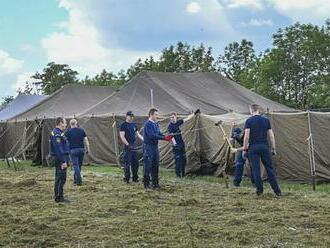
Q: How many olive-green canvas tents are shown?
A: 2